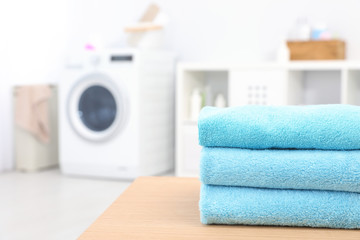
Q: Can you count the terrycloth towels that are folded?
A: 3